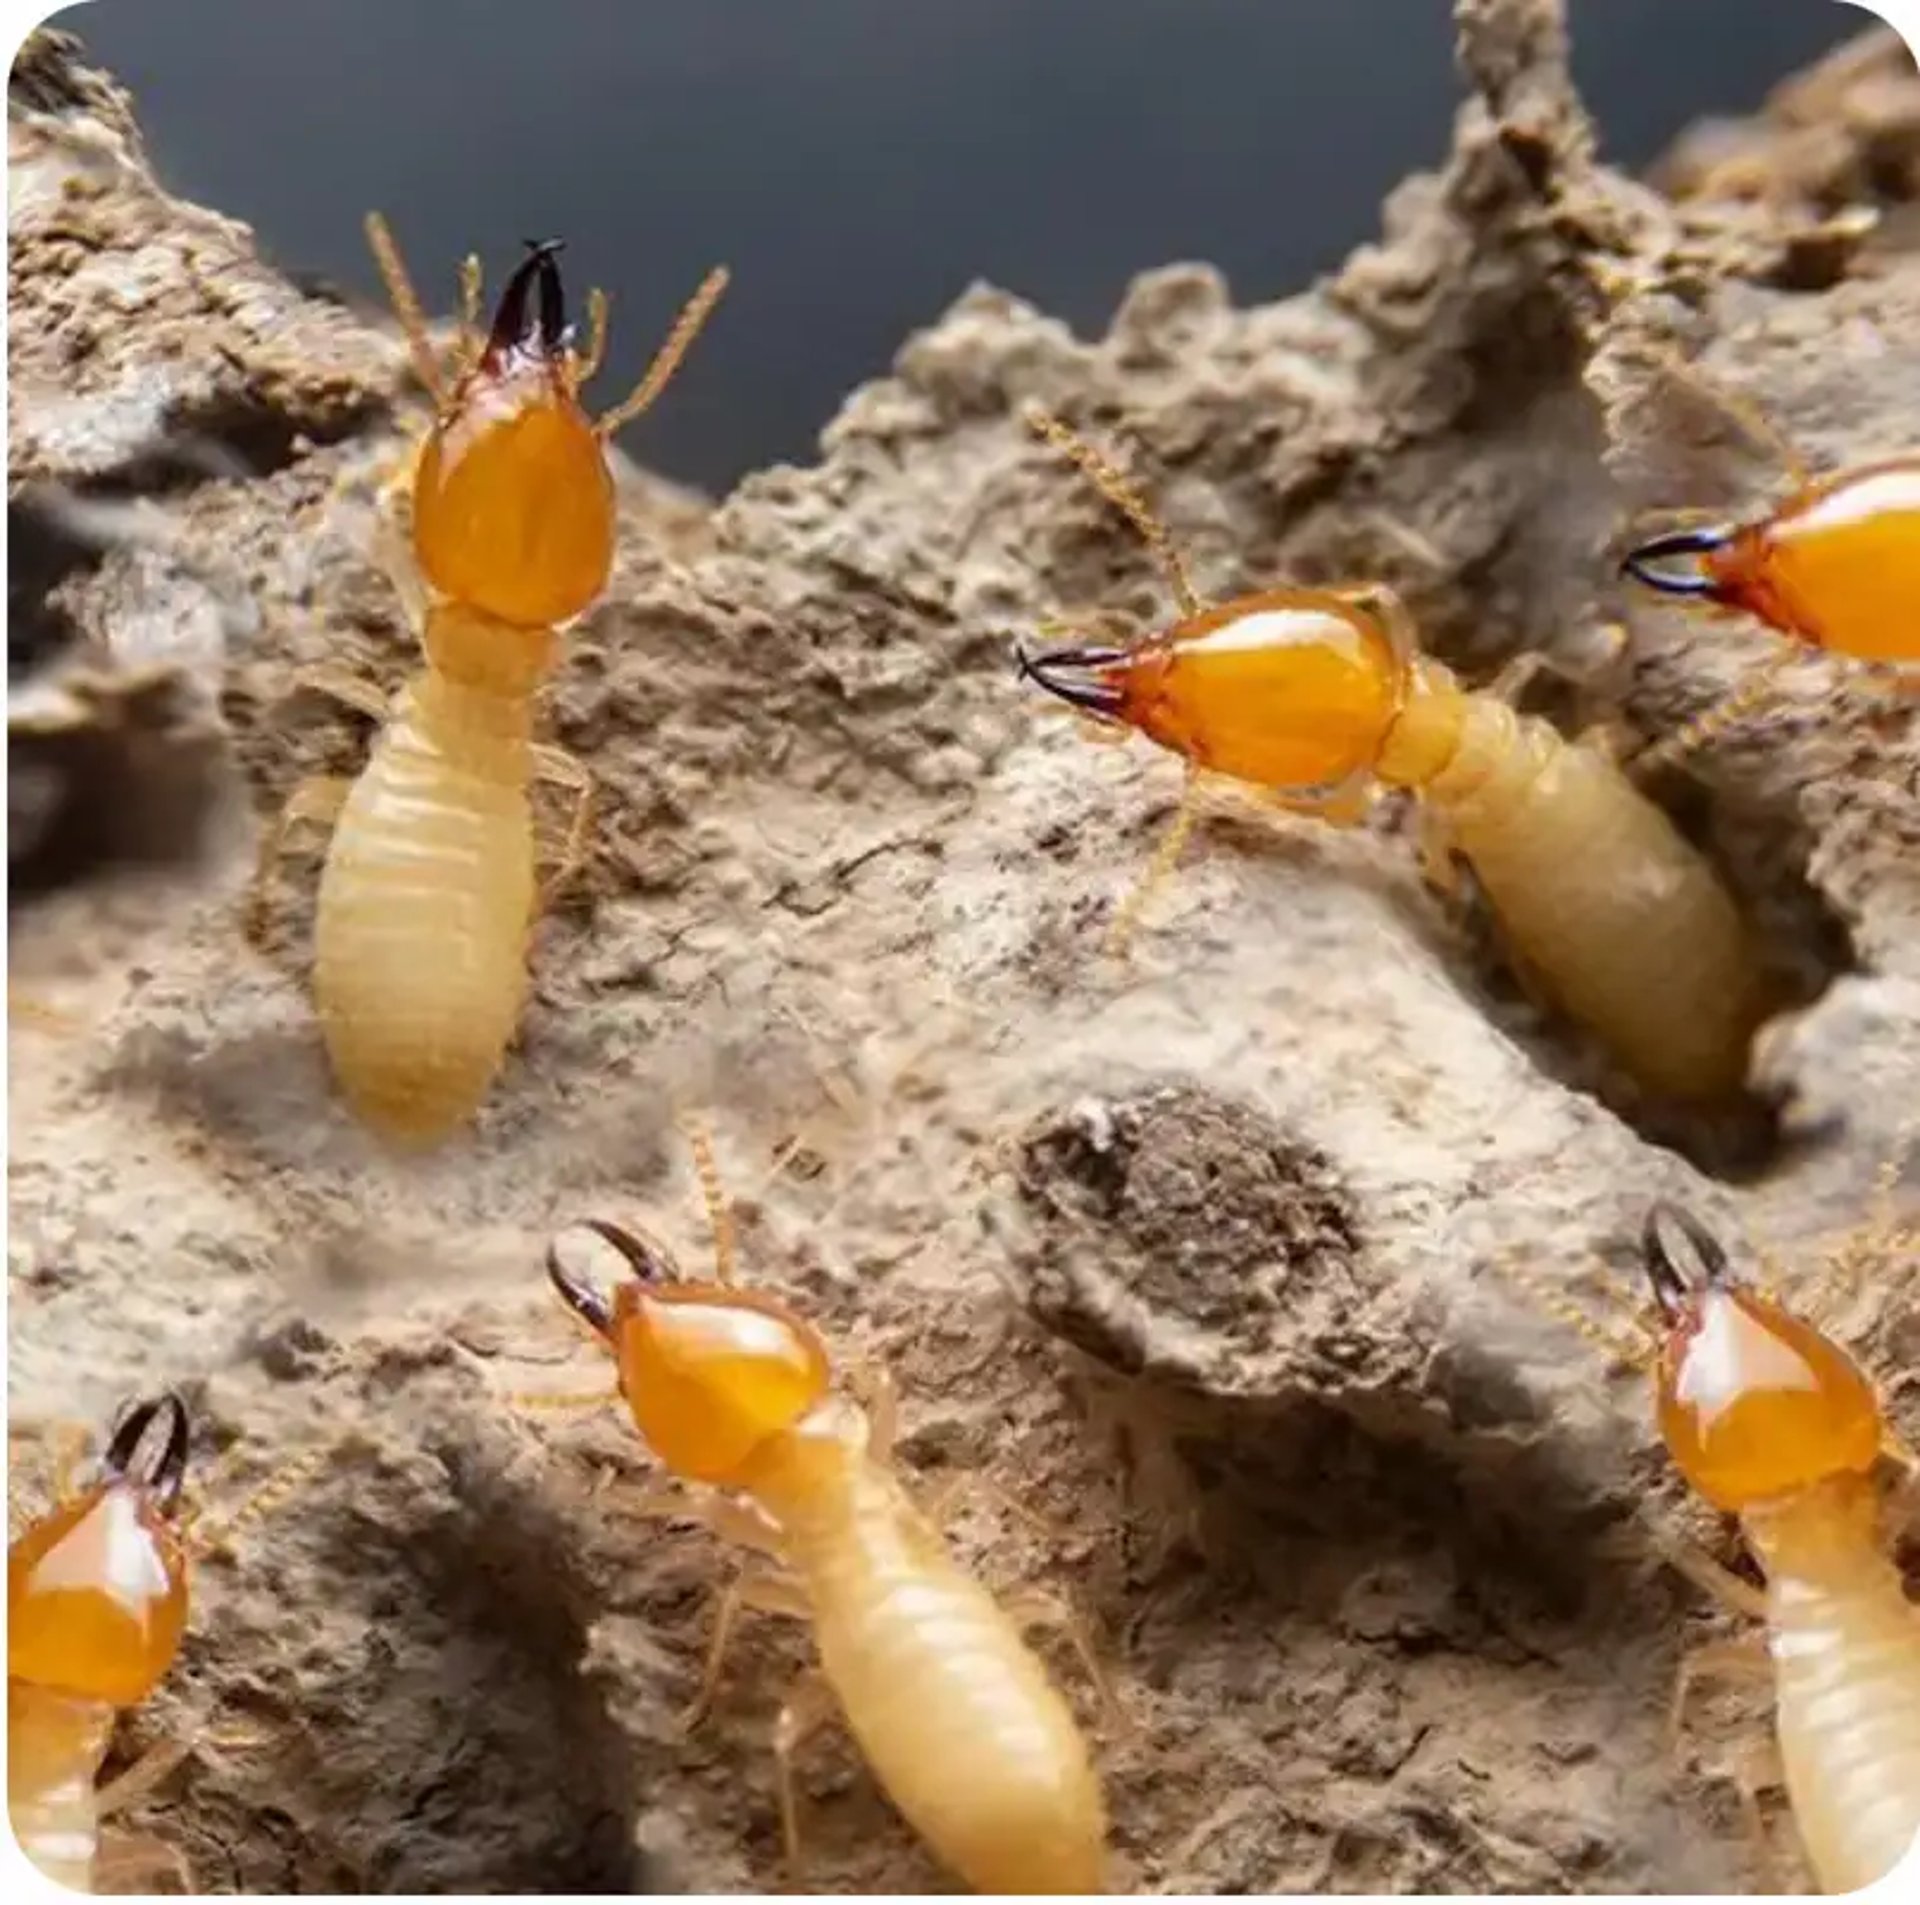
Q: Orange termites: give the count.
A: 6